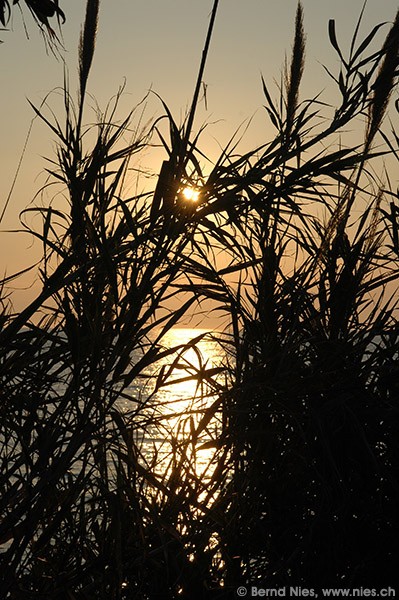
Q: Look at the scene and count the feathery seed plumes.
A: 3